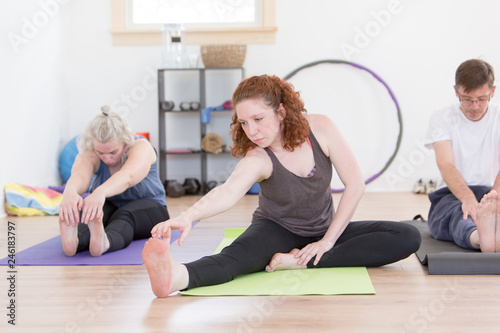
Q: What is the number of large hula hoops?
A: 1